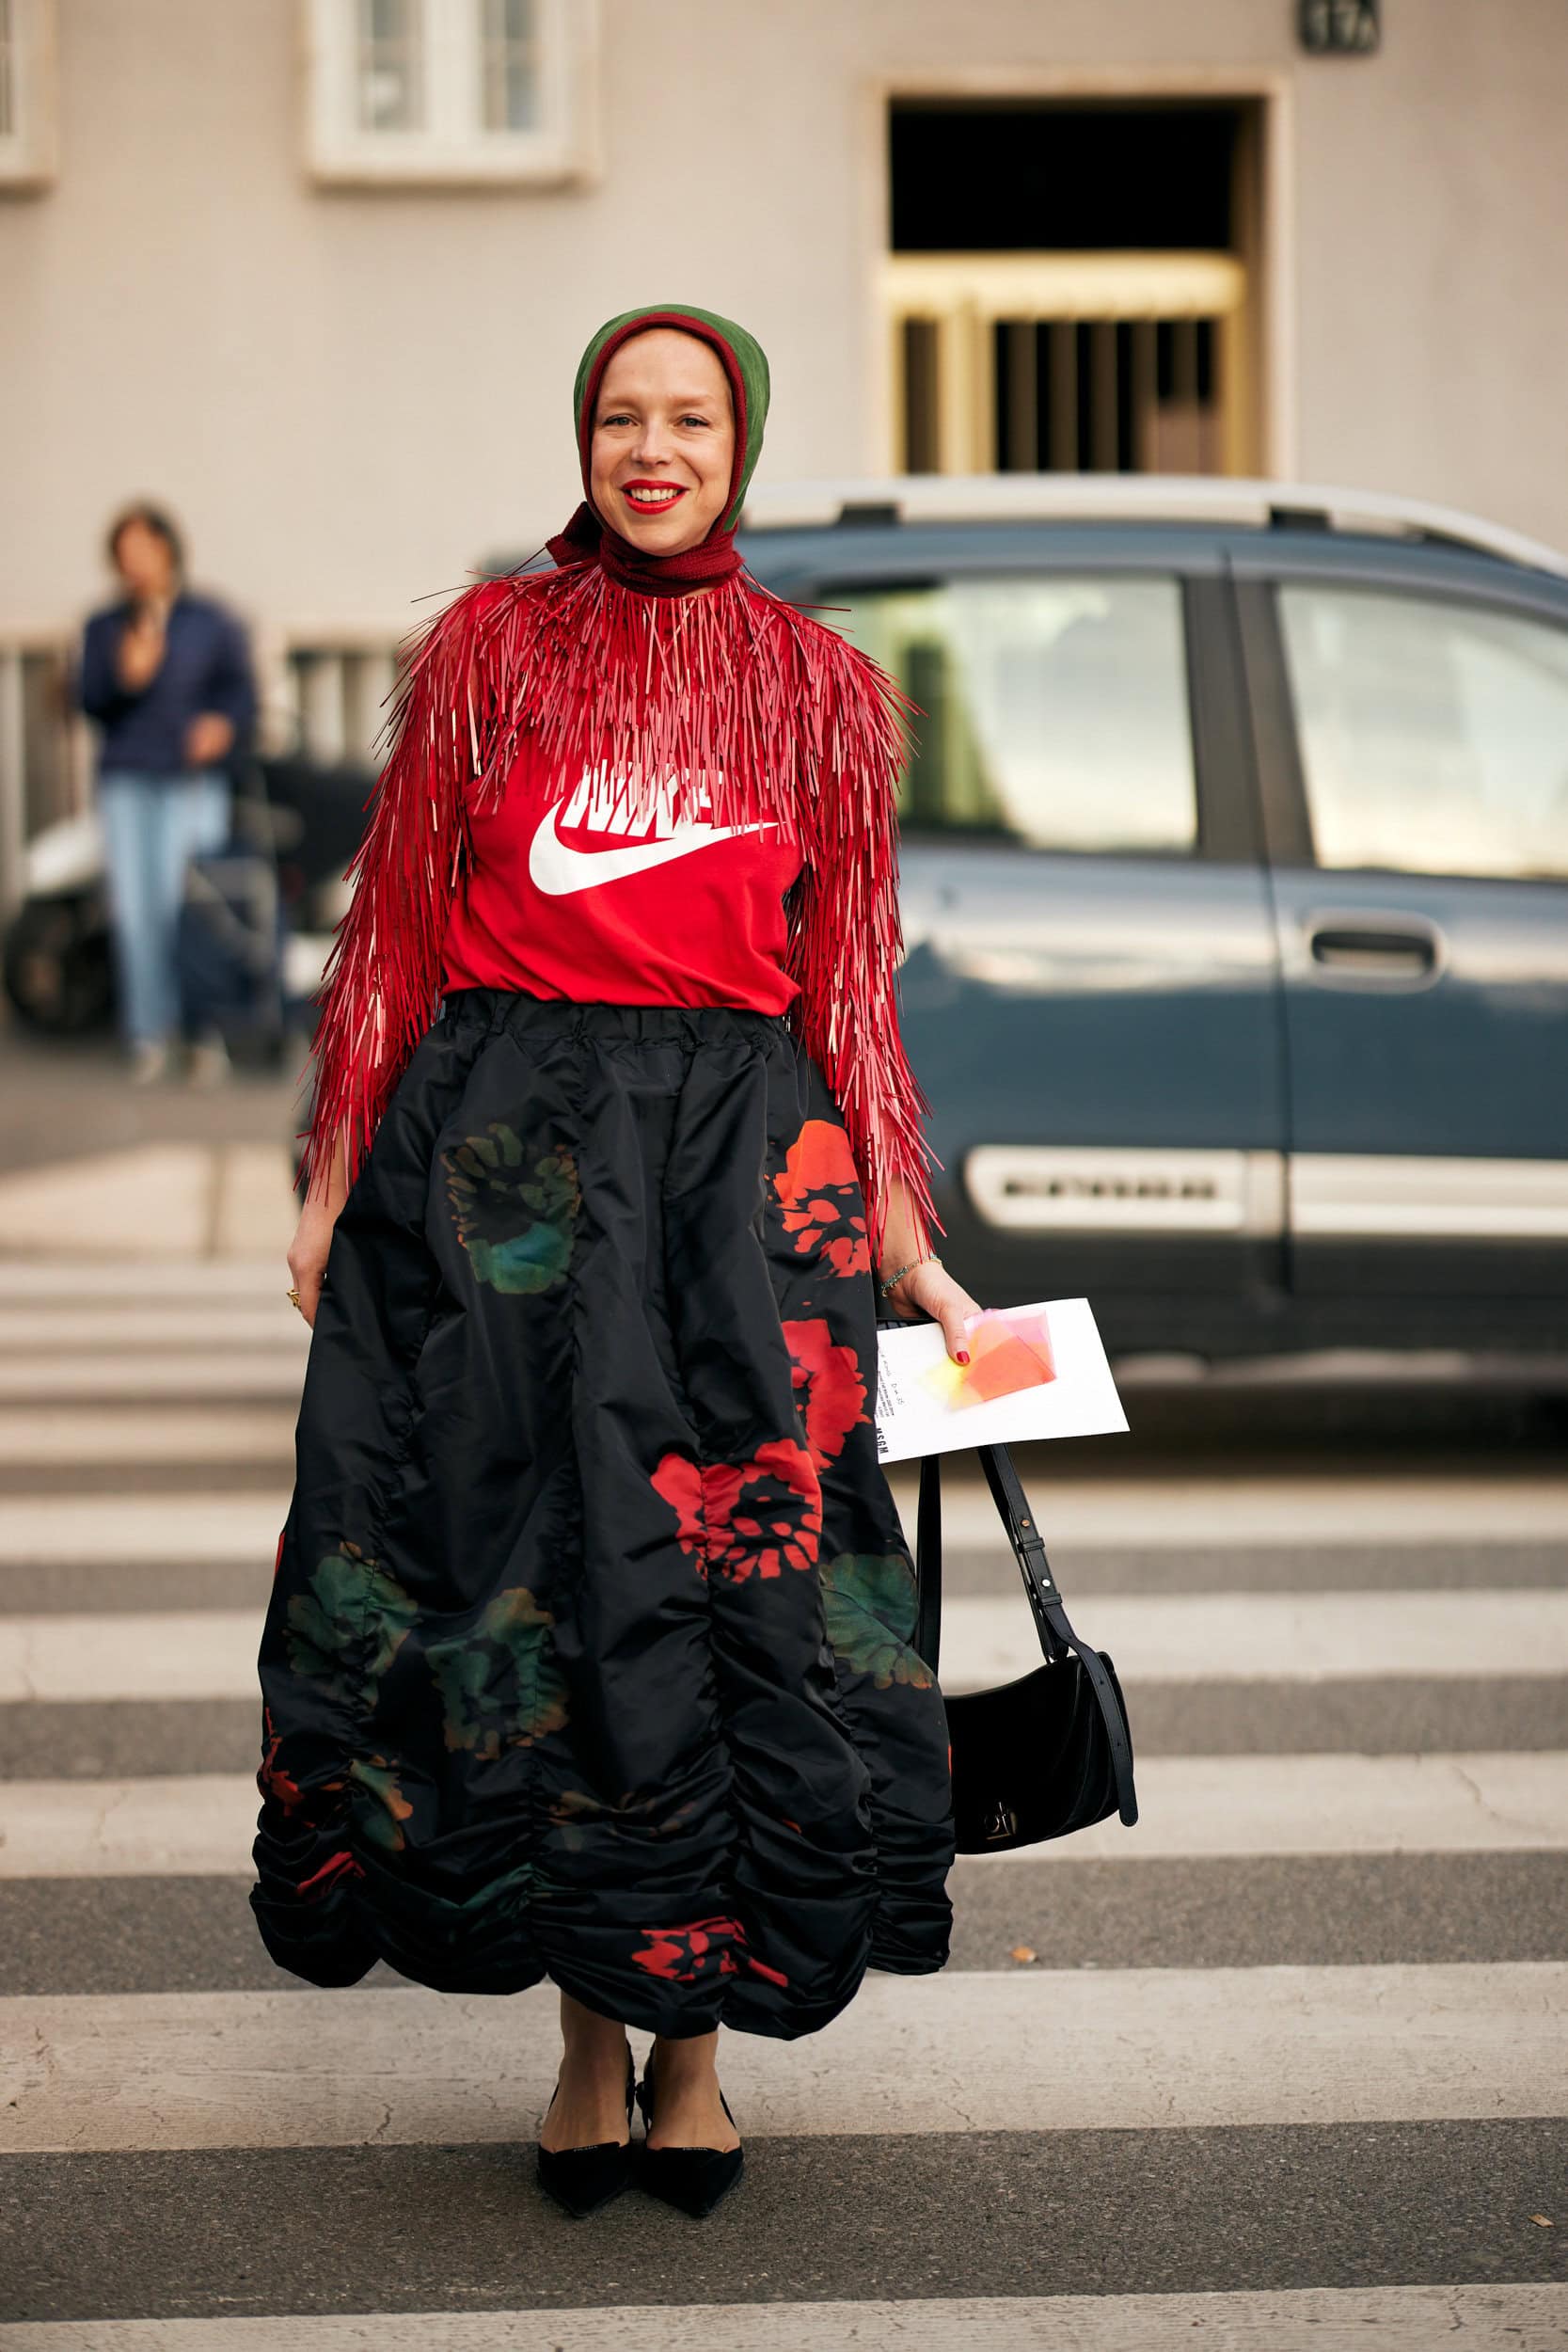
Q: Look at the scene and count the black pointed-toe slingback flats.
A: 2